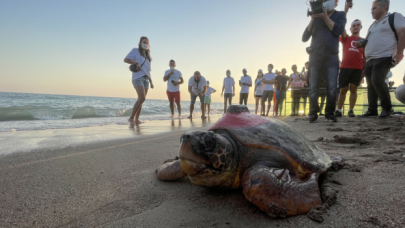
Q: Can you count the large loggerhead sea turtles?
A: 1